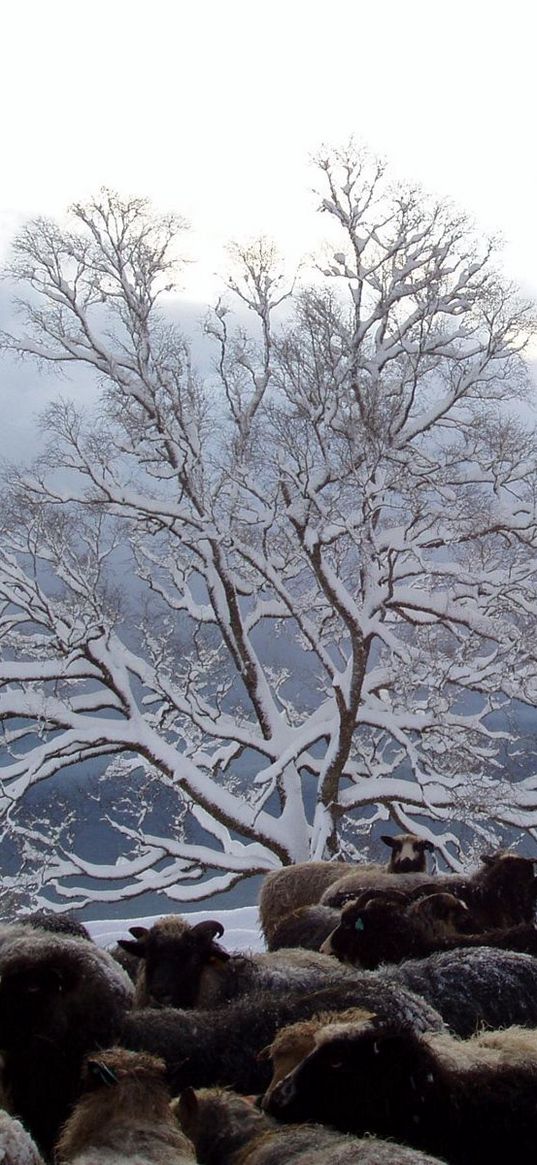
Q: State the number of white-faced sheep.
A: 1